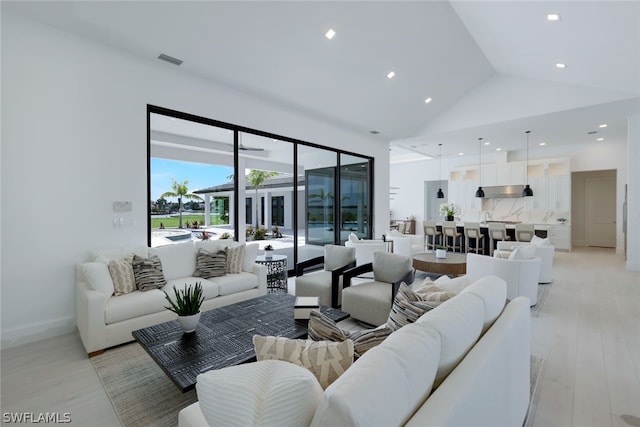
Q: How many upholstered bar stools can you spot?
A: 5